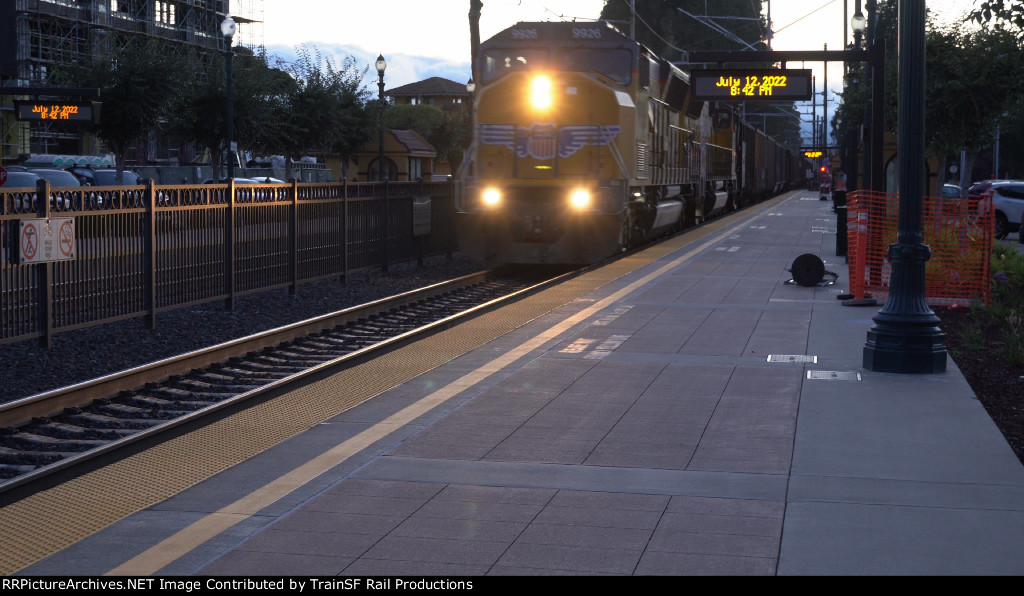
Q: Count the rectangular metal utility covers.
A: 2